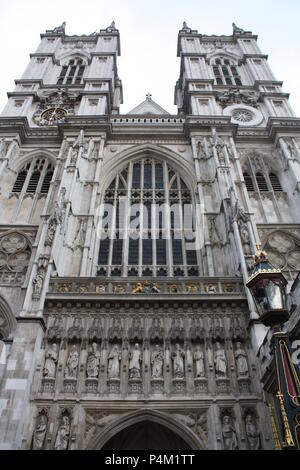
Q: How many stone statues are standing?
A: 14